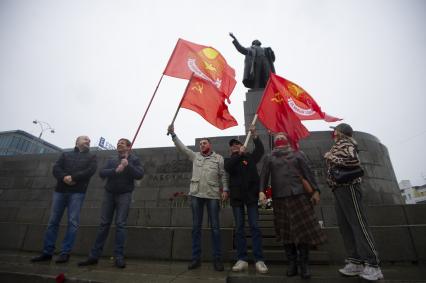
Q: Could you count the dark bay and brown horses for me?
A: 0